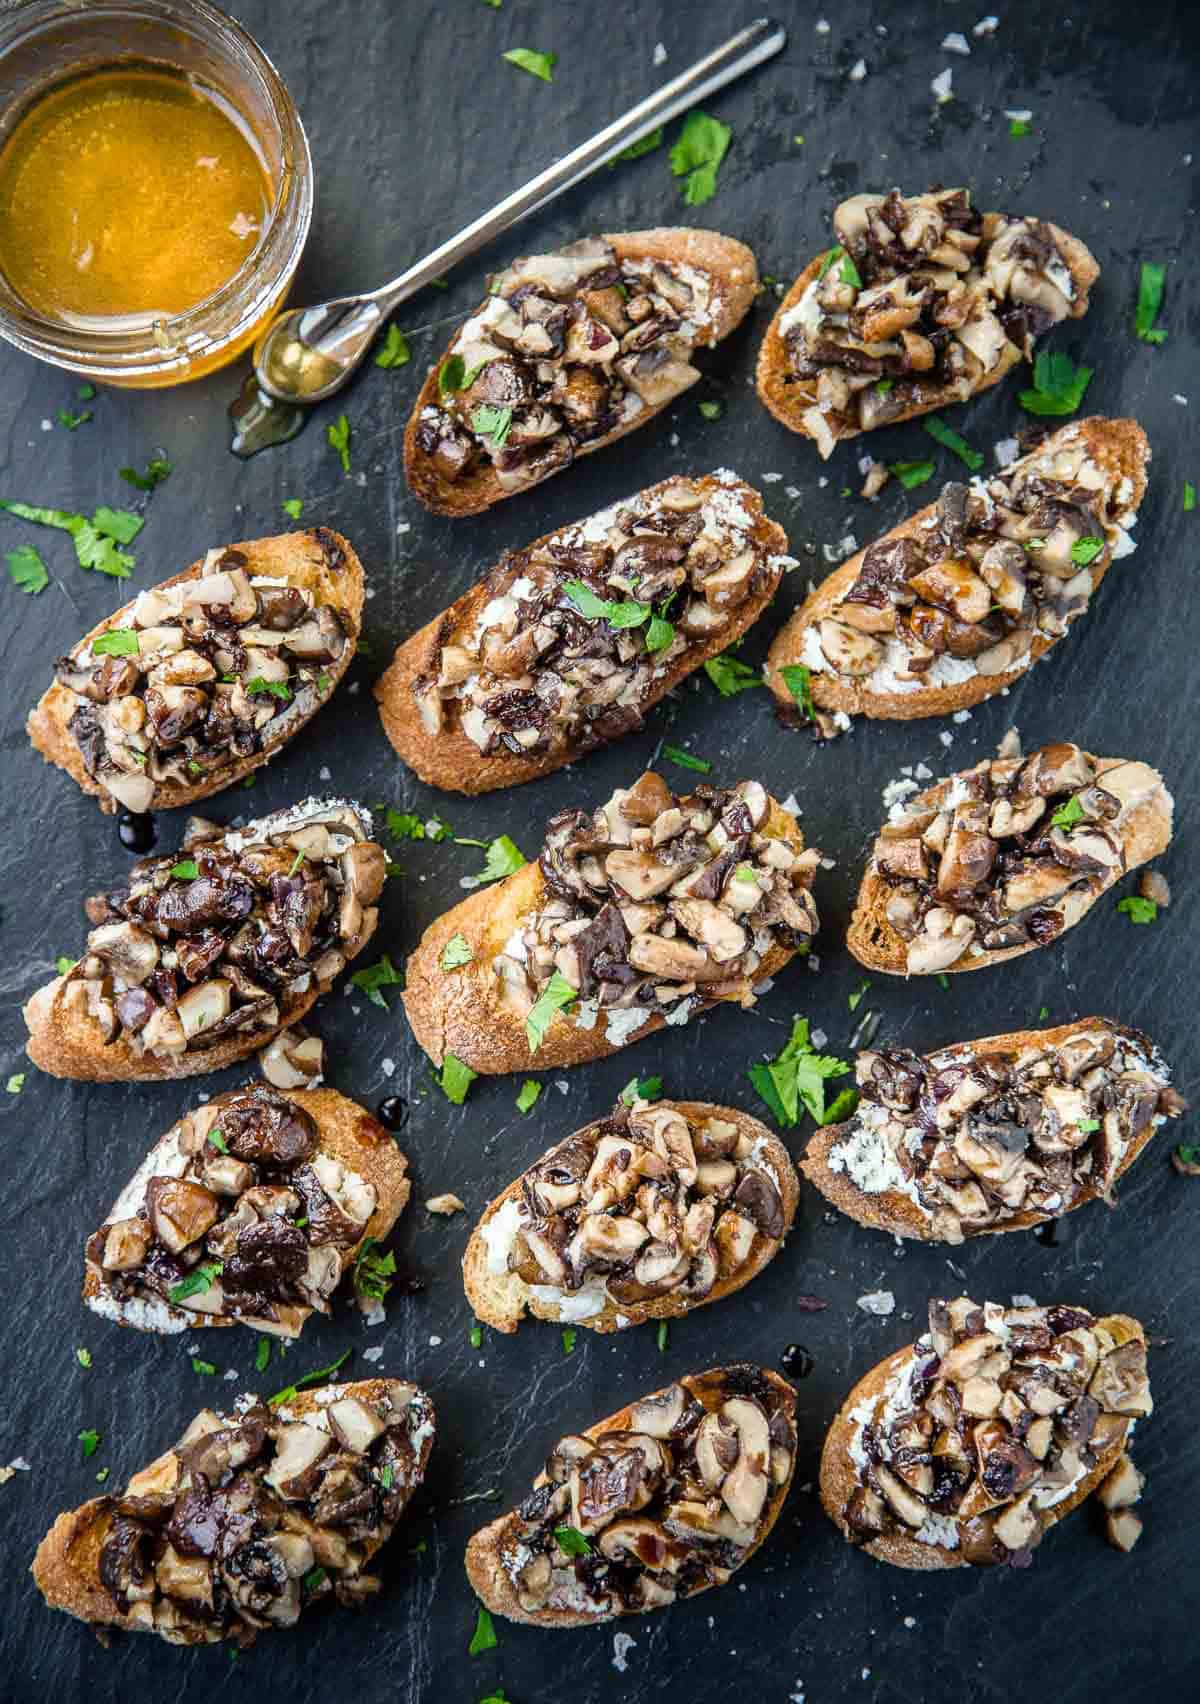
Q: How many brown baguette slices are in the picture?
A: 14